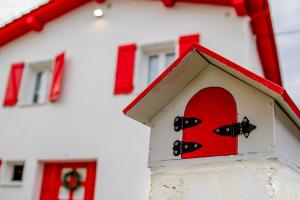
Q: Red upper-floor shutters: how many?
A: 4